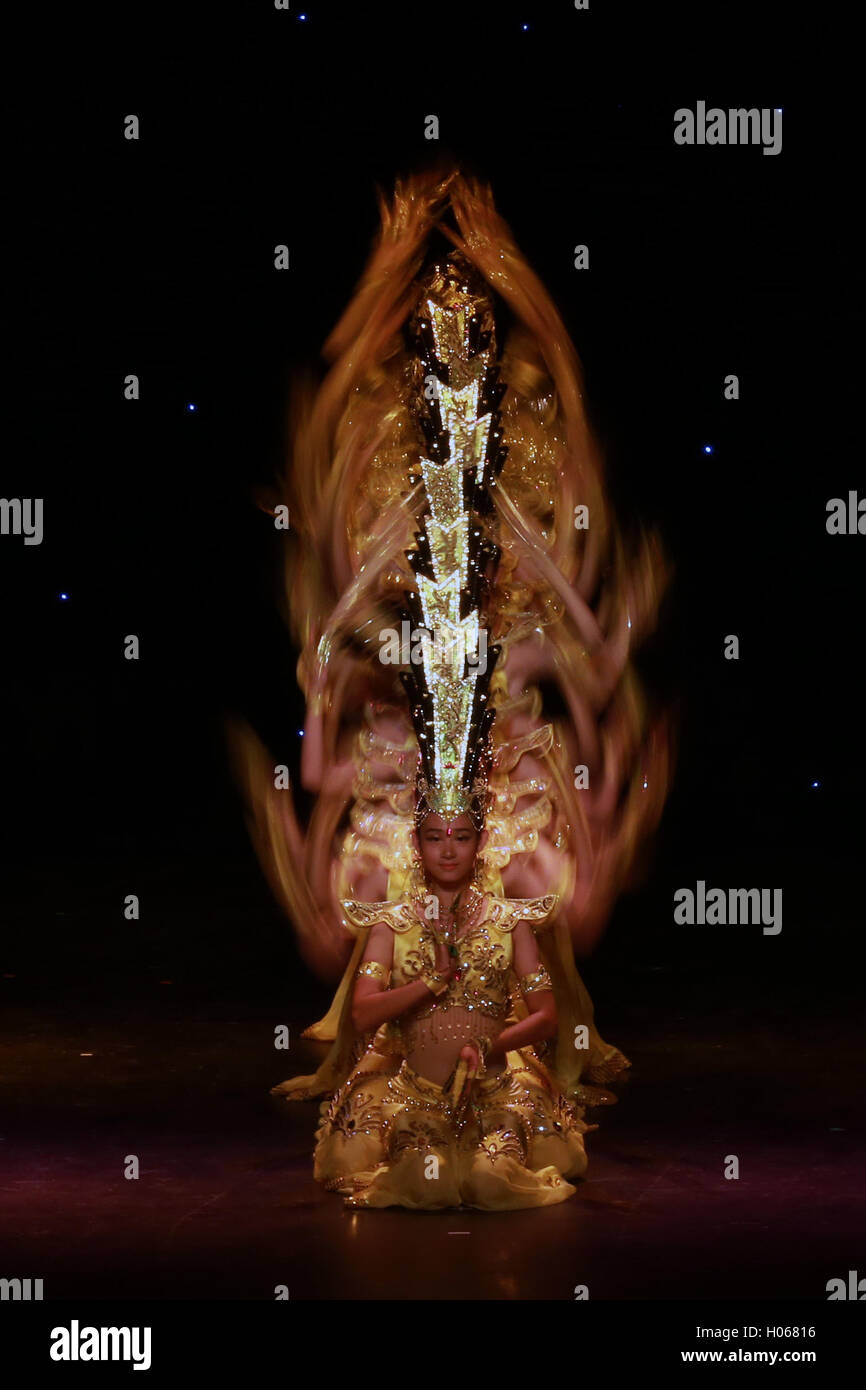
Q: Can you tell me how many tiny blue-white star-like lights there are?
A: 8